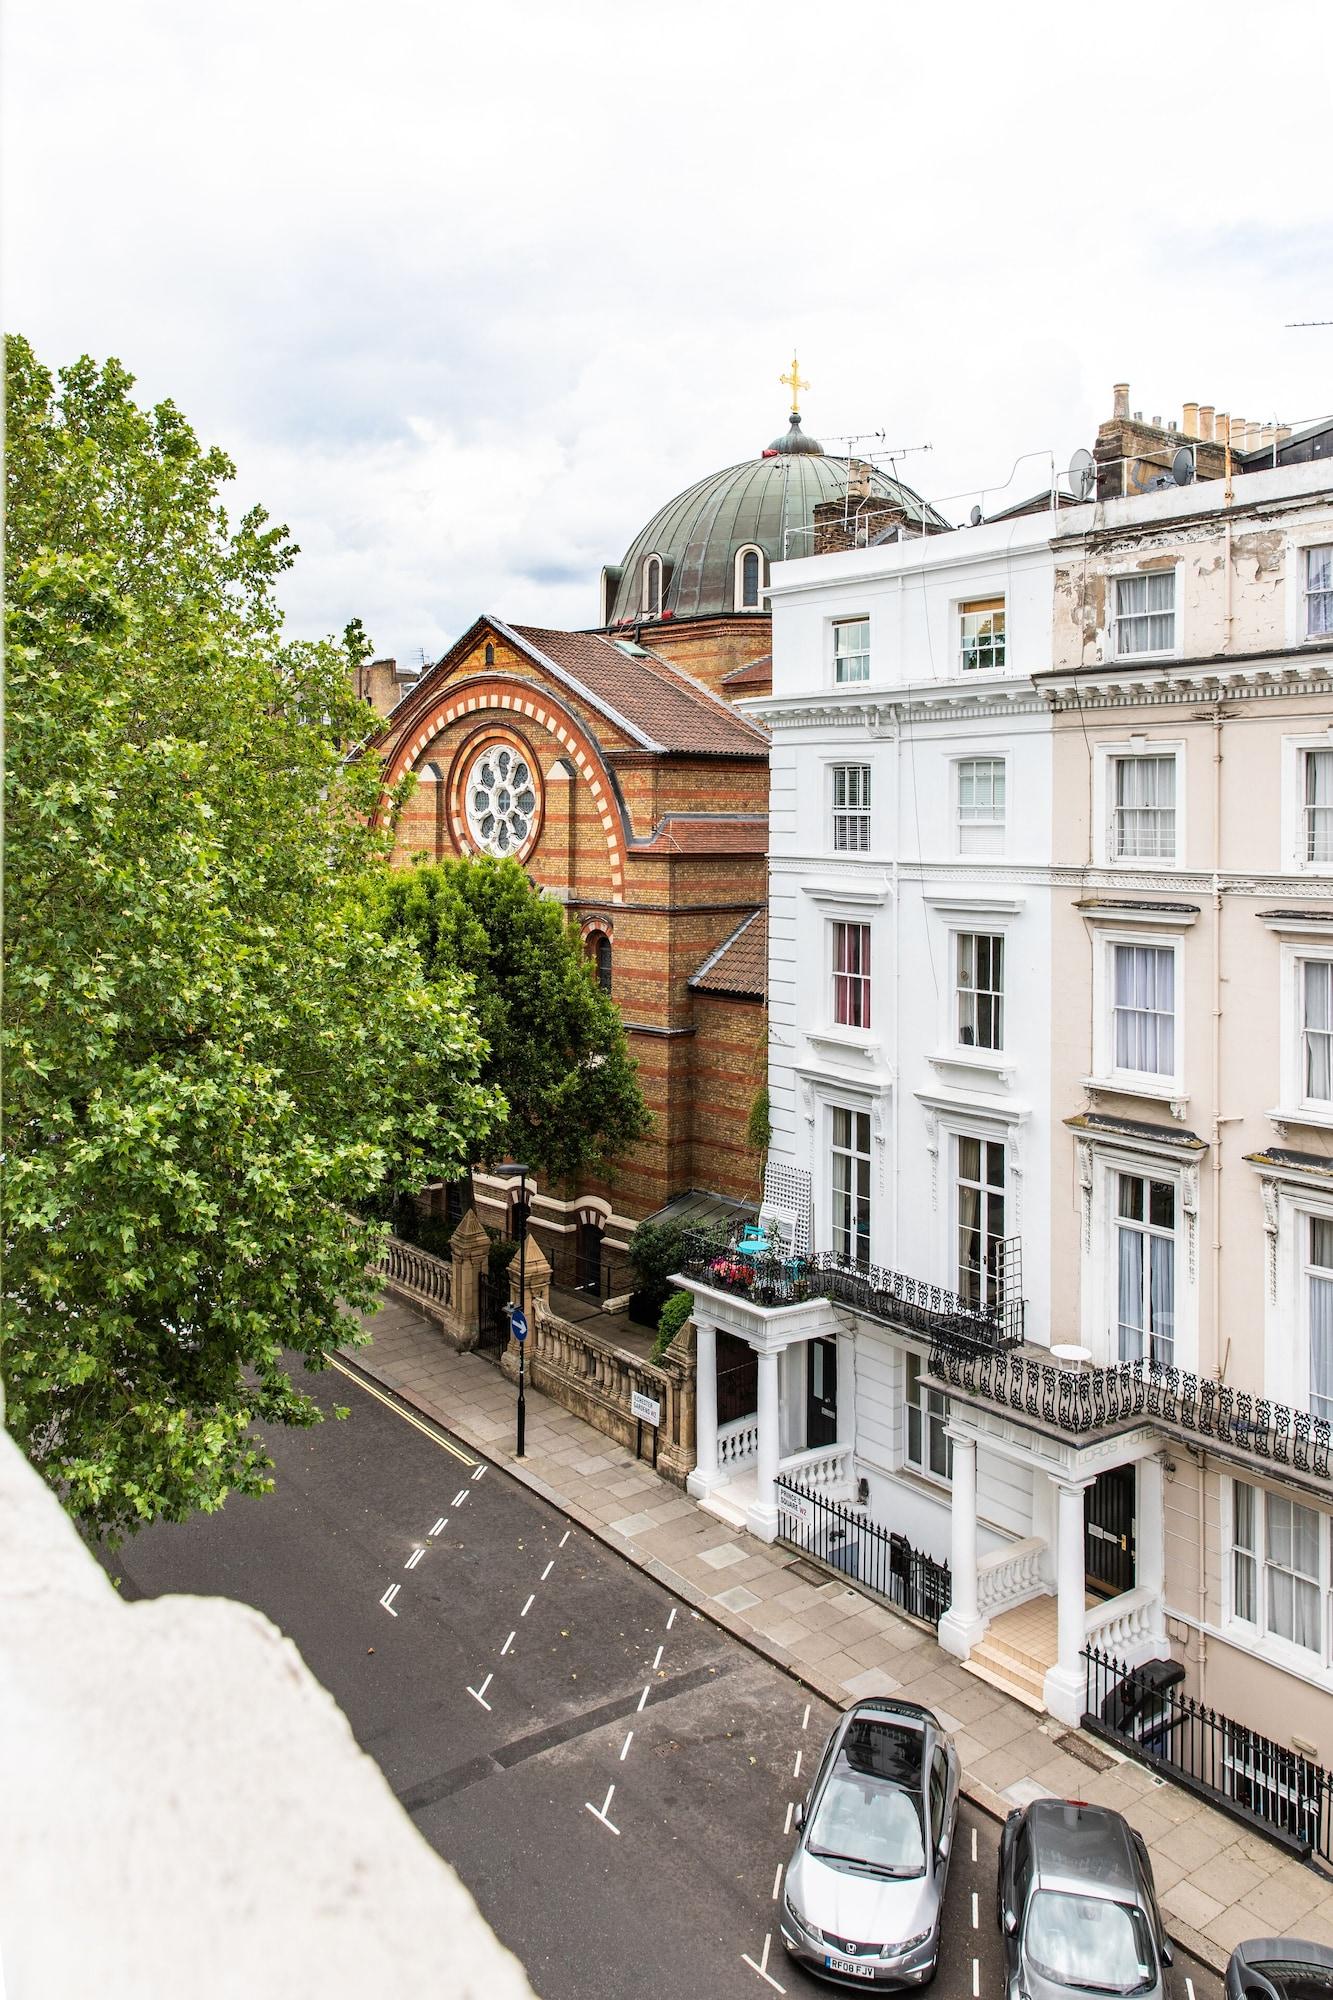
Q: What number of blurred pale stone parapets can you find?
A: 1